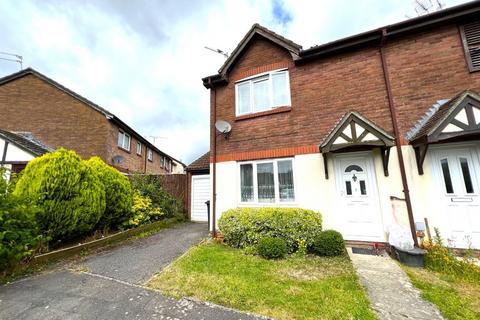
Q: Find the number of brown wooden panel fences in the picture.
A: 1